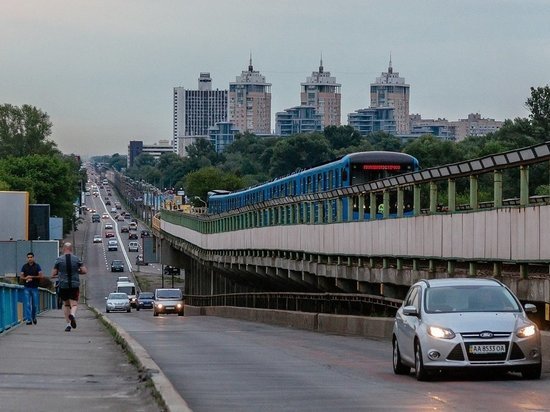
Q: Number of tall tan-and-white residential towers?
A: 3